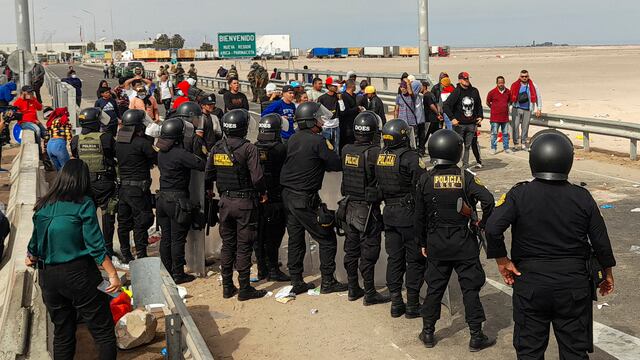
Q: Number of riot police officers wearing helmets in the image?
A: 11